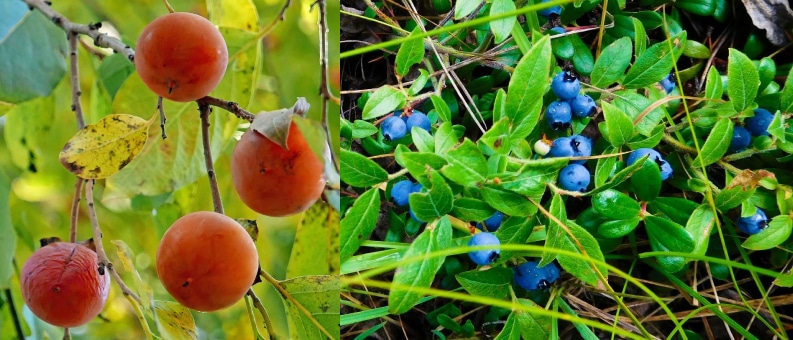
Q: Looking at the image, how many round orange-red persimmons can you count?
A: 4